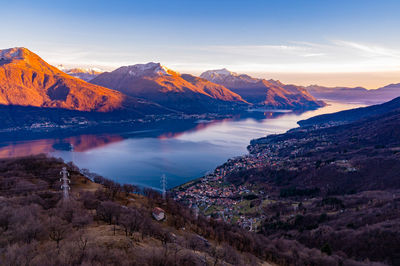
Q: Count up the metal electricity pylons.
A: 2